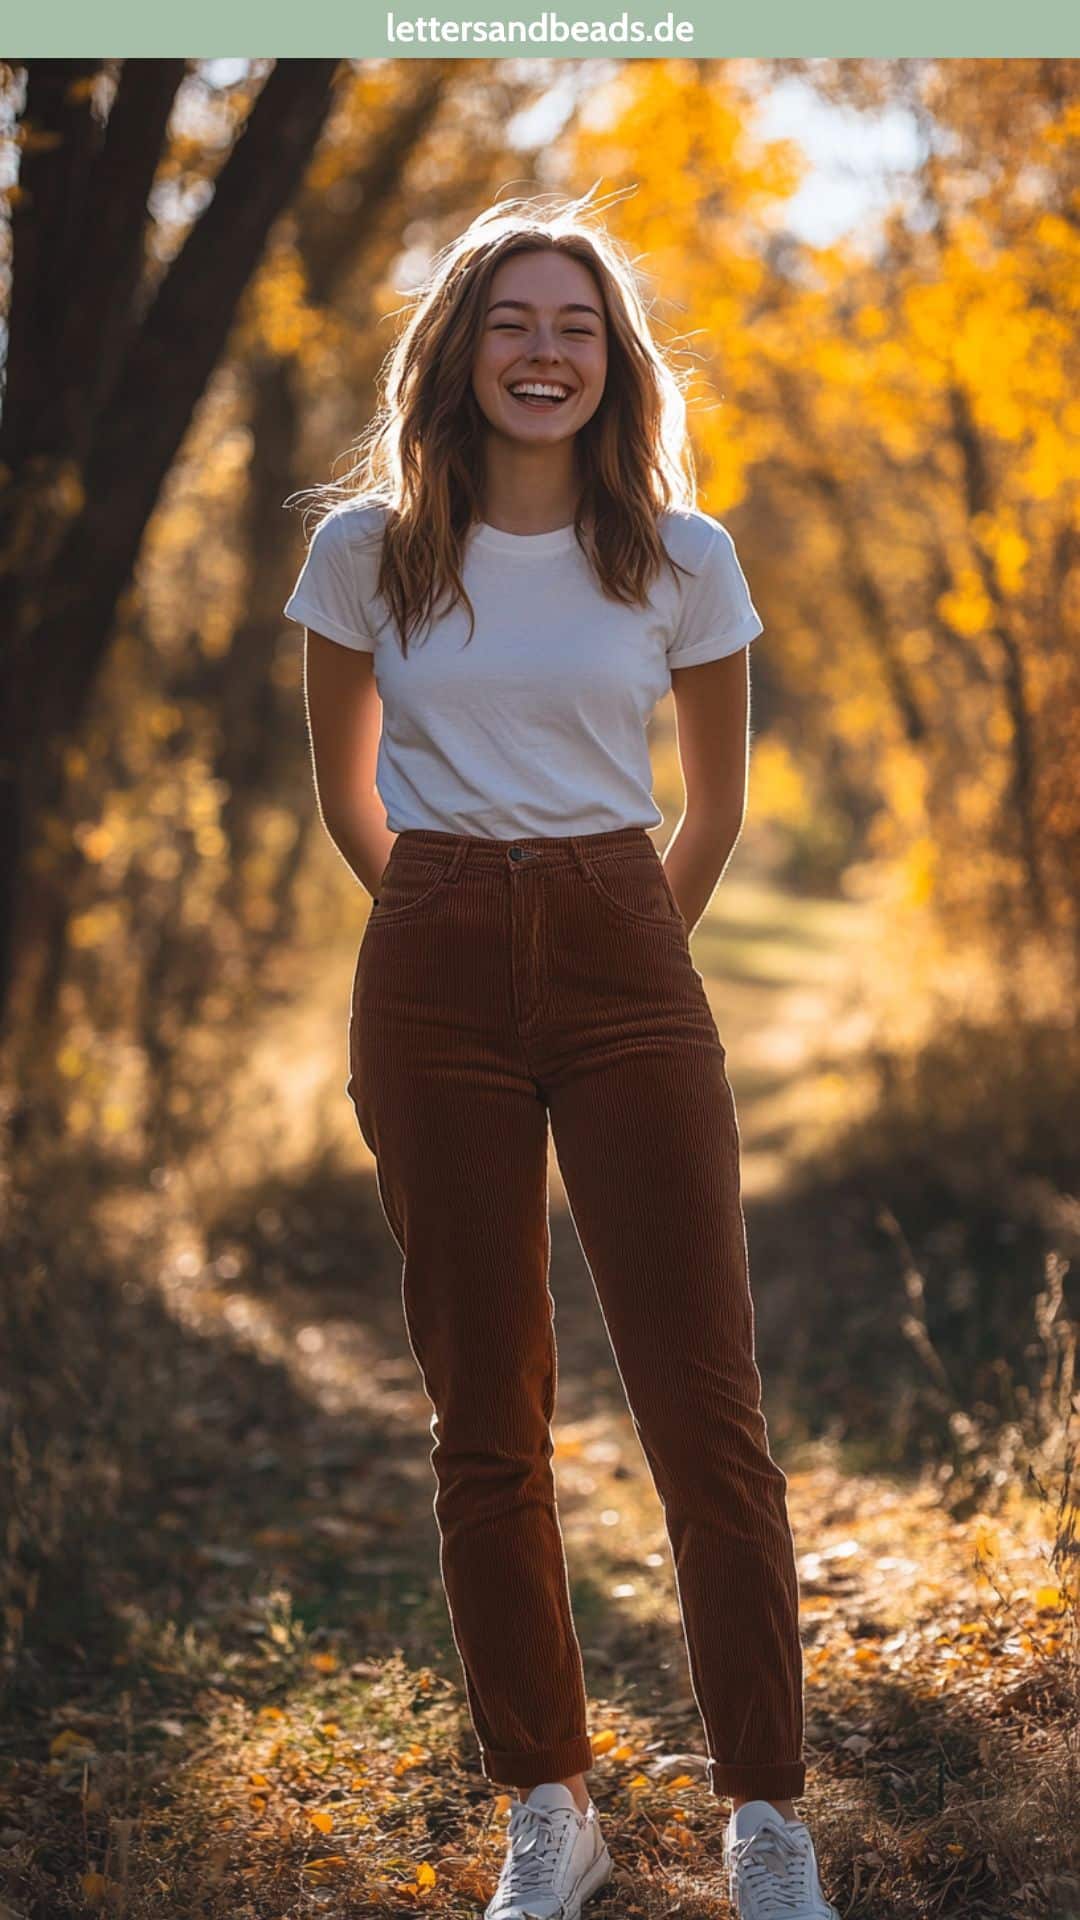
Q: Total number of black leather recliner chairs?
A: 0